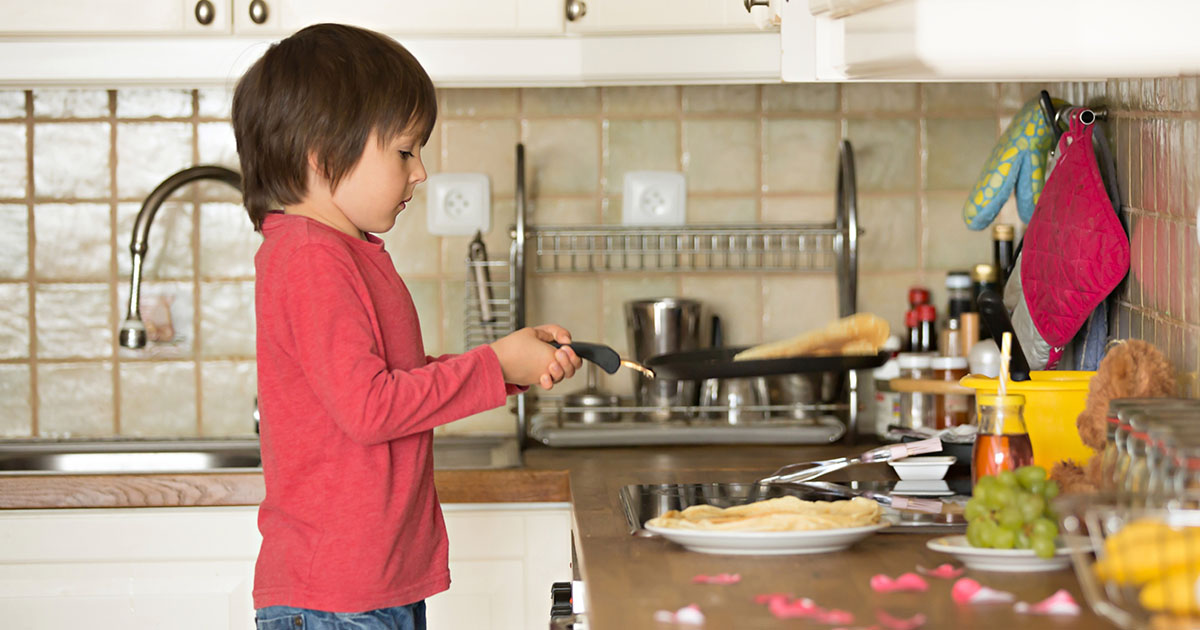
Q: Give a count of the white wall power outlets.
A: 2